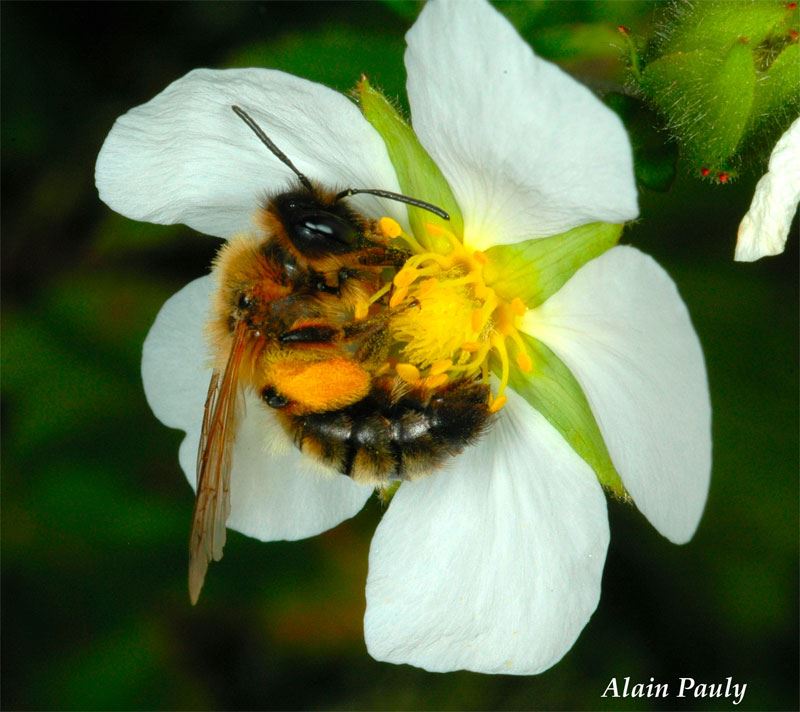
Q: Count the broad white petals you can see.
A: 5